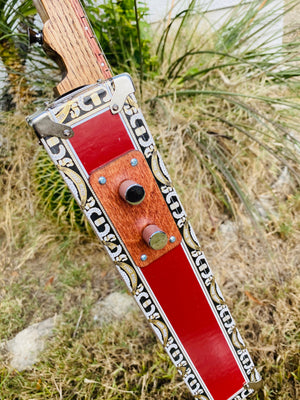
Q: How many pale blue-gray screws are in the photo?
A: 4